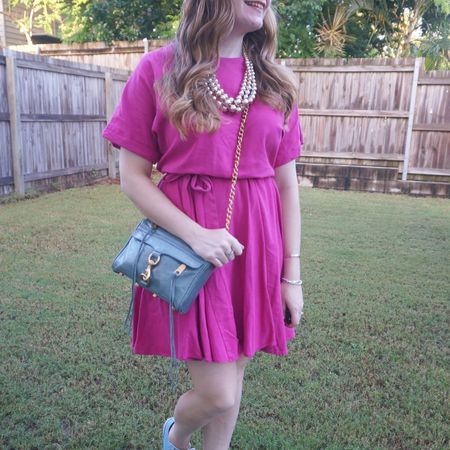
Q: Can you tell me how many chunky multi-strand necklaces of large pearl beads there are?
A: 1